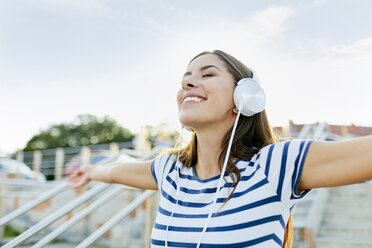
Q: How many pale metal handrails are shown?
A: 4